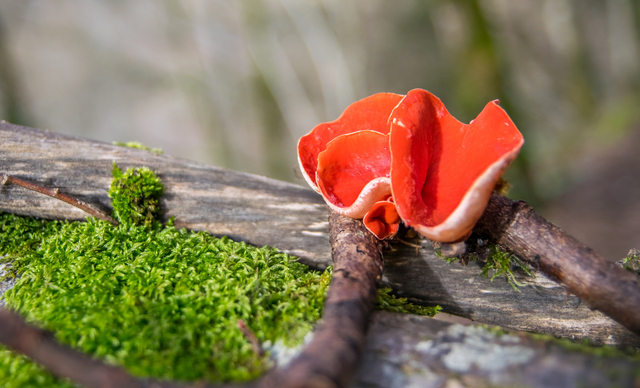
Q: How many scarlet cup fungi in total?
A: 4